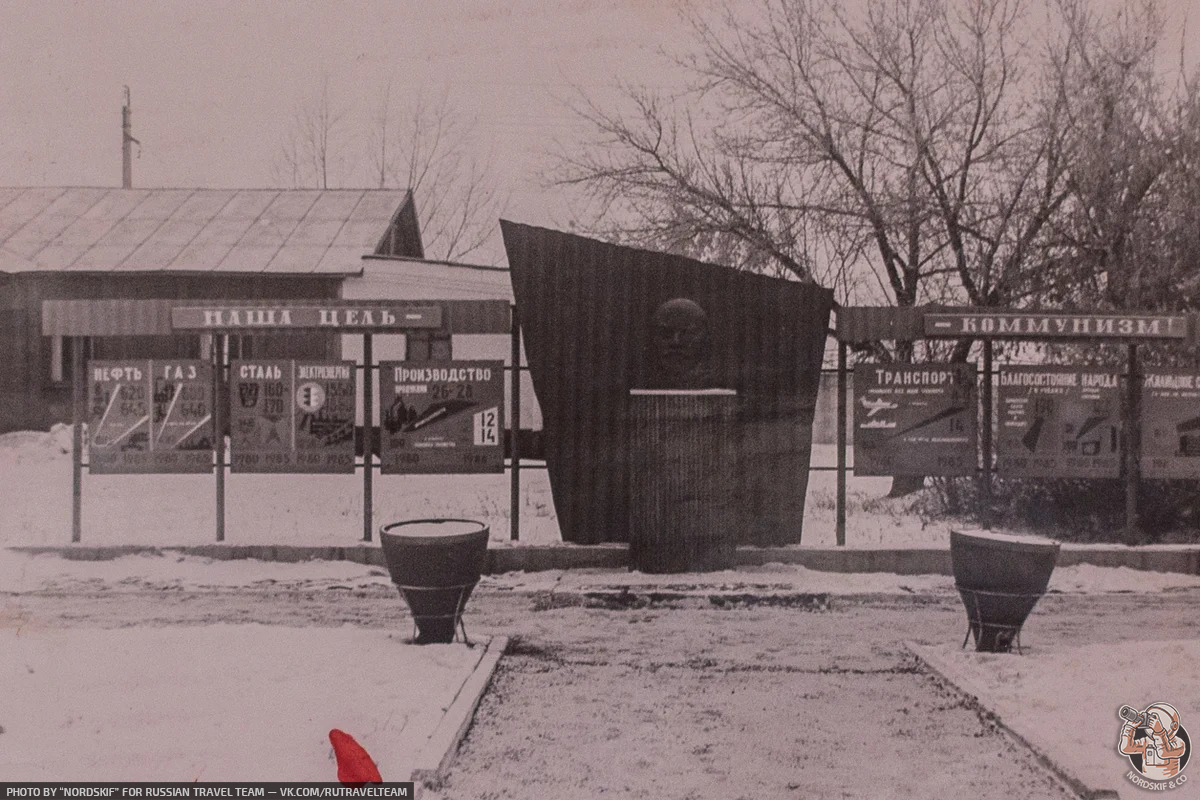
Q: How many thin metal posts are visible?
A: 7